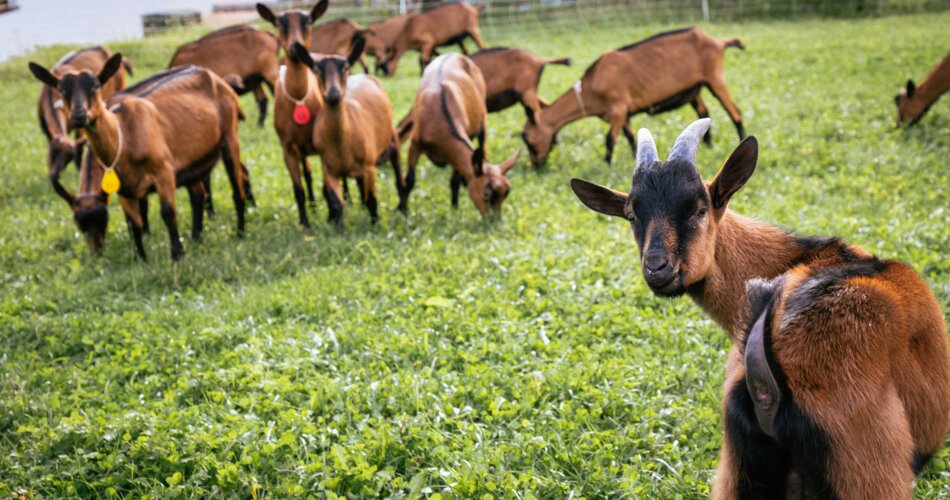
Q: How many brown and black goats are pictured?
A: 14